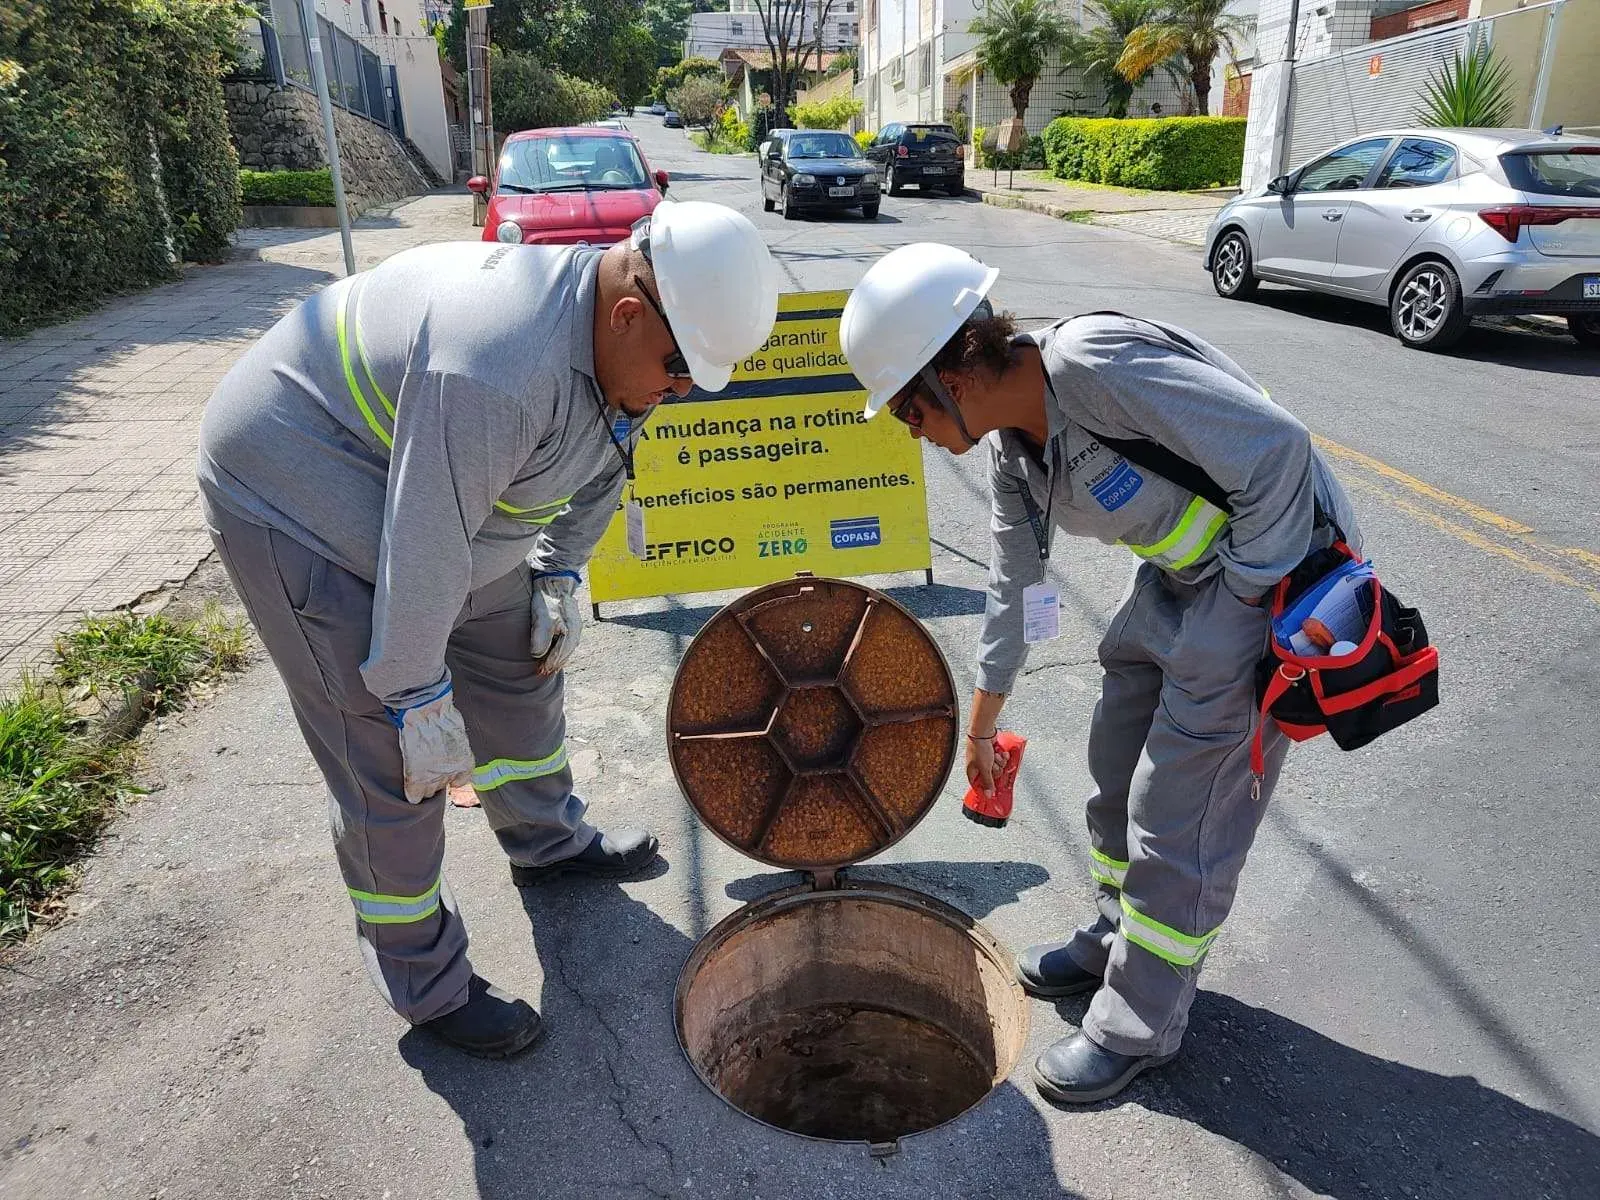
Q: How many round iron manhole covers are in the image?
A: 1